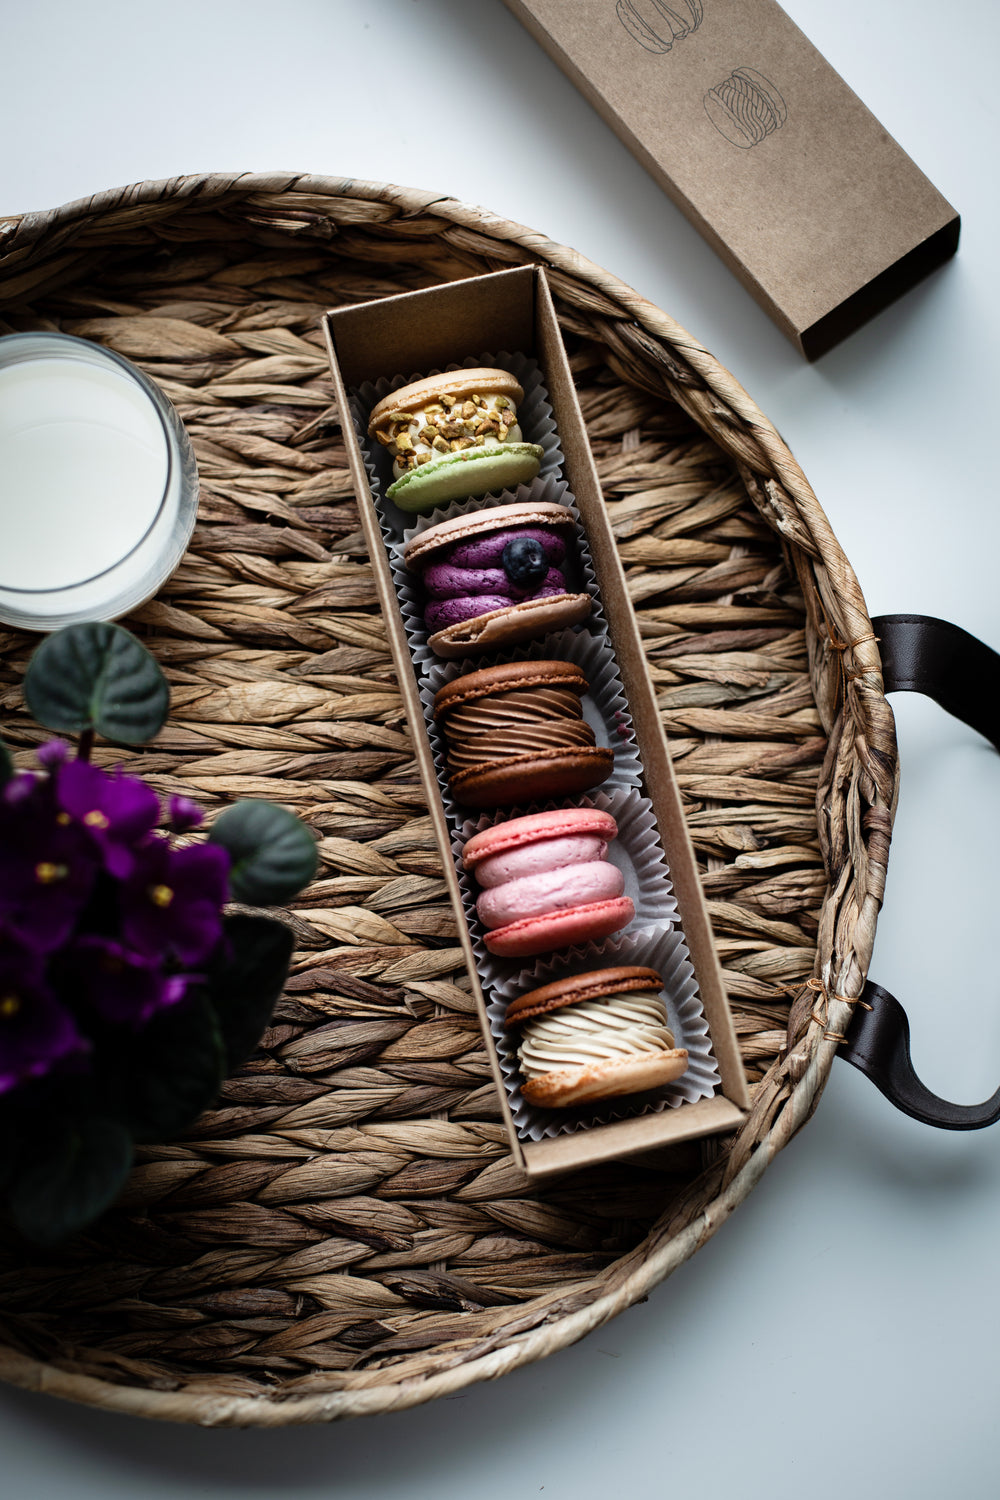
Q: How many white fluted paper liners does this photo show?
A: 5